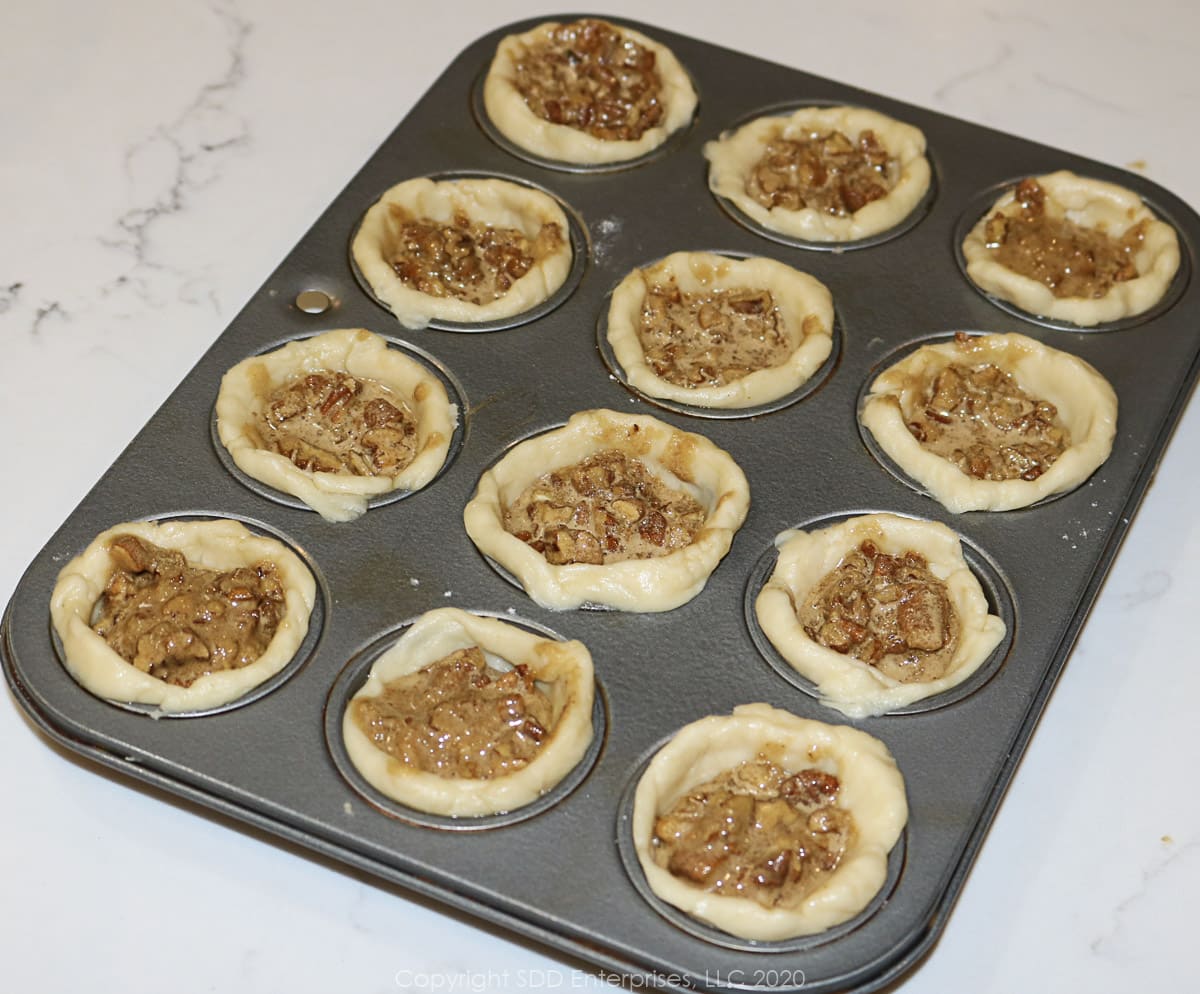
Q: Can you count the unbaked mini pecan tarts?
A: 12